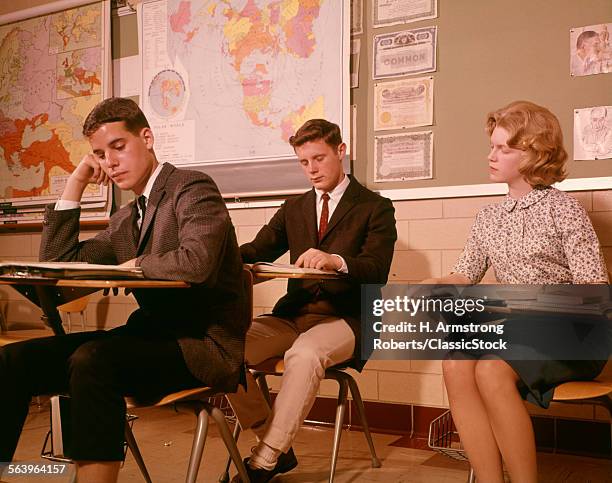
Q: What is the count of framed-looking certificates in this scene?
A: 4